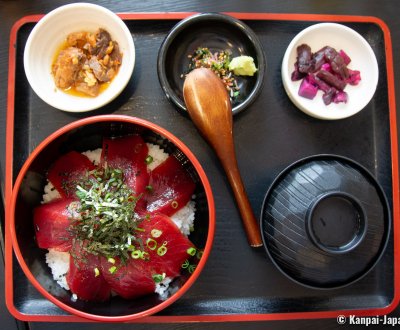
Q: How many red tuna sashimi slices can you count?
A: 7